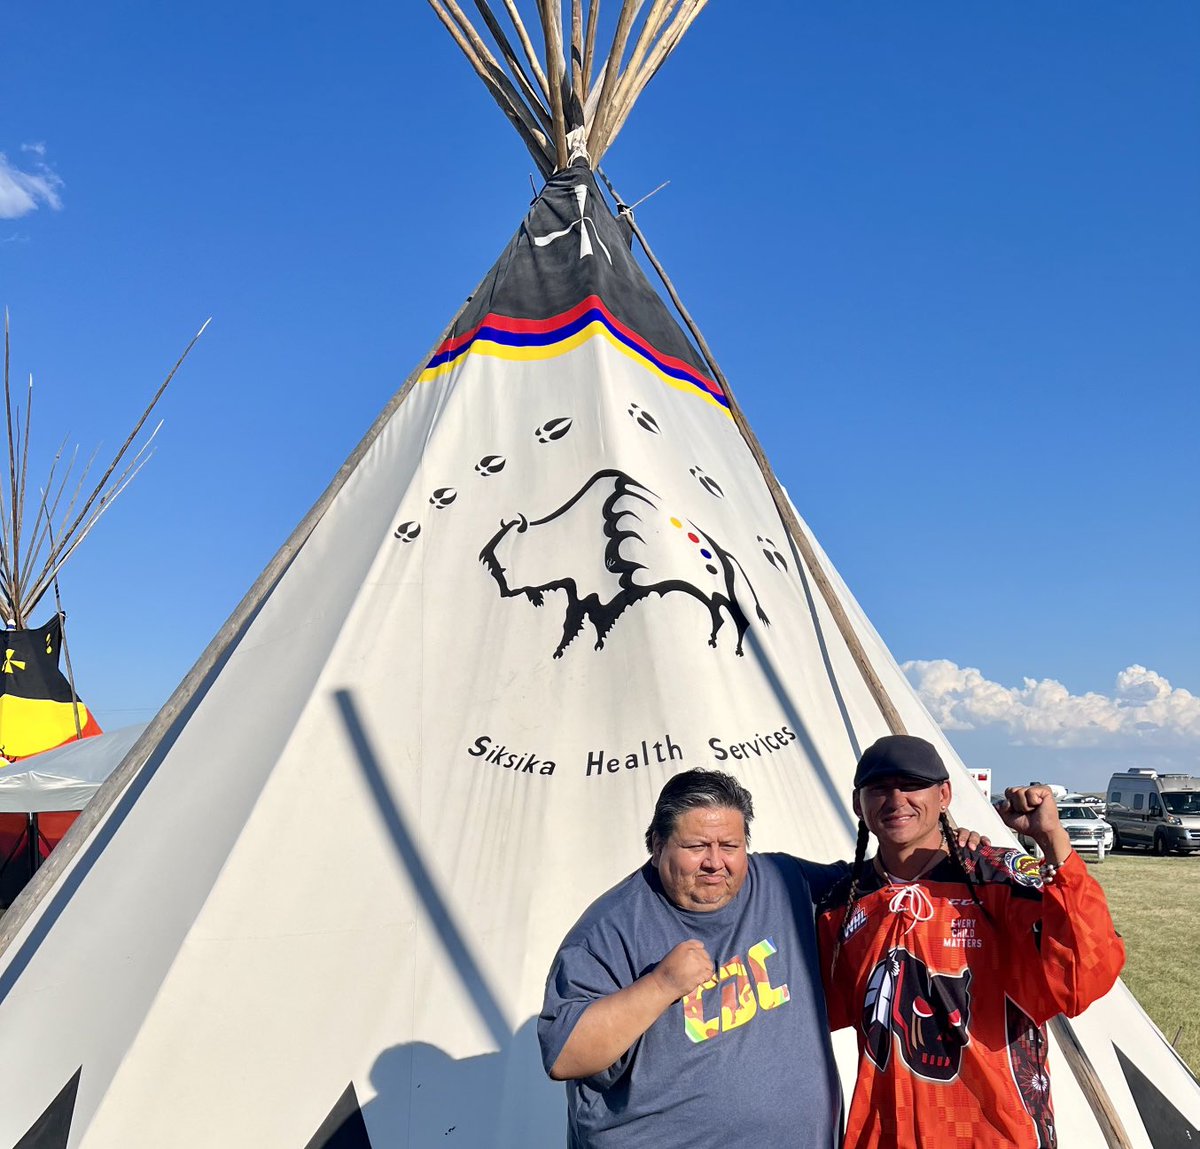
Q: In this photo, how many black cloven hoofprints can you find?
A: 7